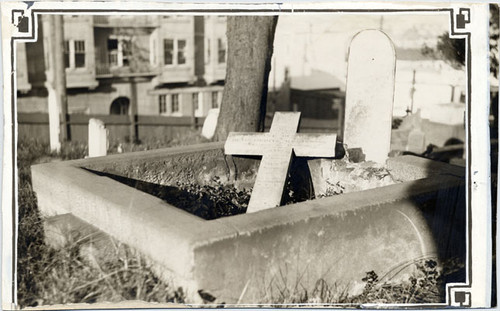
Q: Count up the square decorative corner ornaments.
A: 3